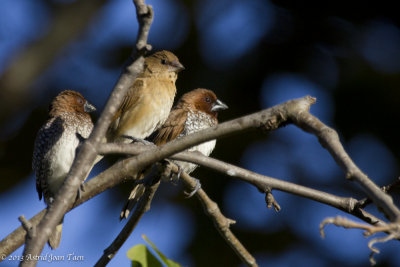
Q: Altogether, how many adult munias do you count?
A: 2